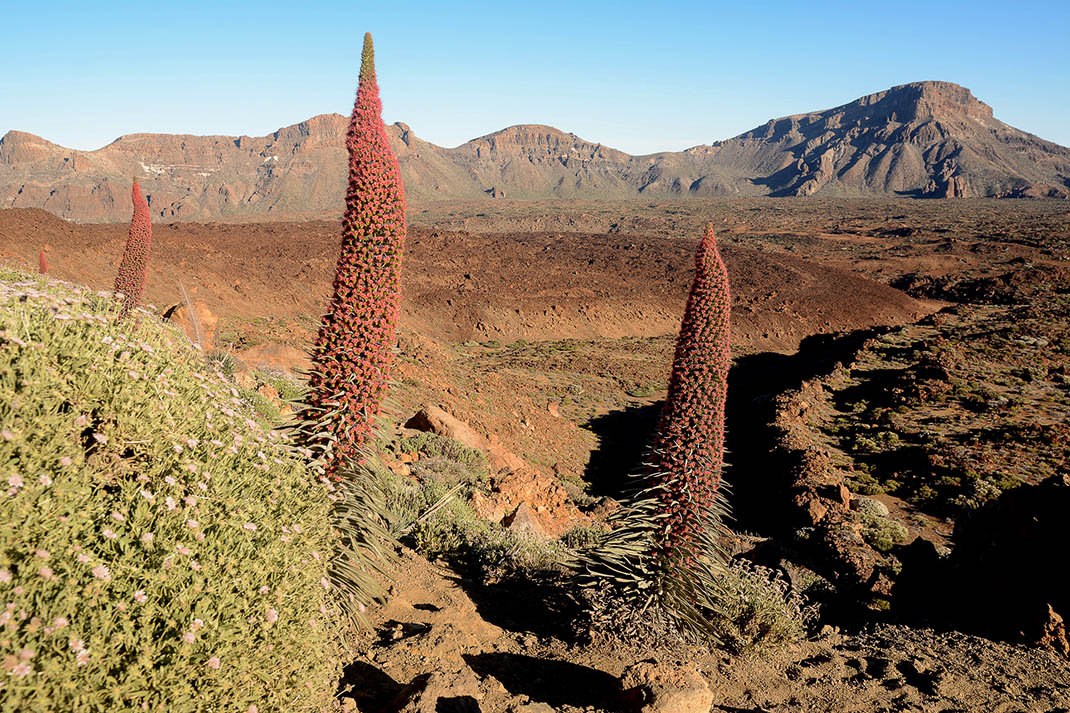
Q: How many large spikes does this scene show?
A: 3